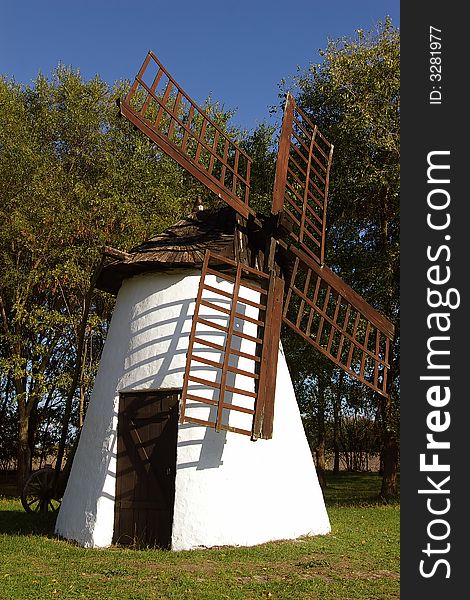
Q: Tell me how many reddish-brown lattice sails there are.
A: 4